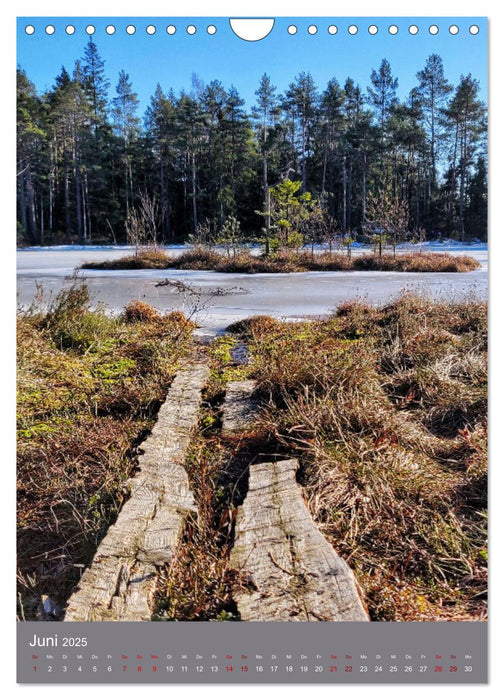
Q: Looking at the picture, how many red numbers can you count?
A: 10